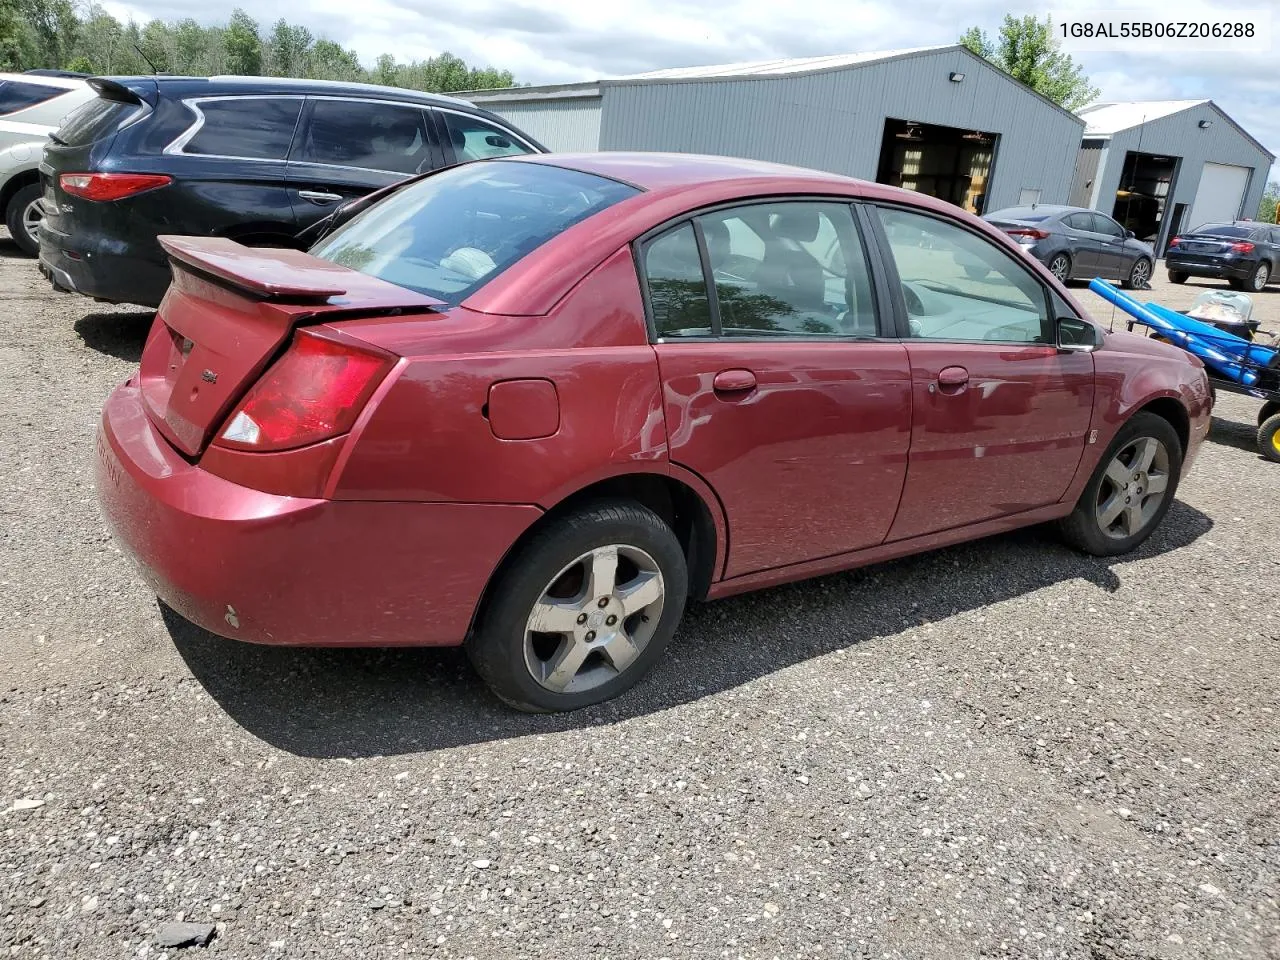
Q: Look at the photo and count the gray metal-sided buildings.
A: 2